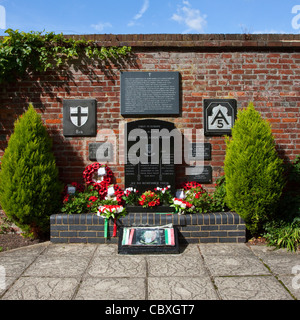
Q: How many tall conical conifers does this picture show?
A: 2